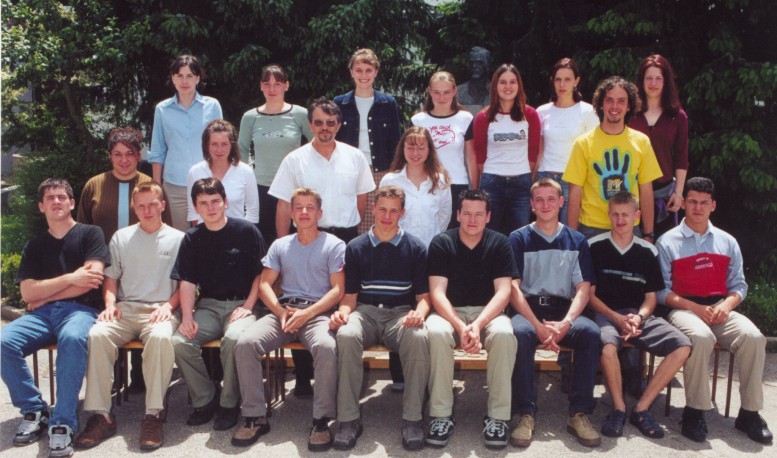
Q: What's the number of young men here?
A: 10